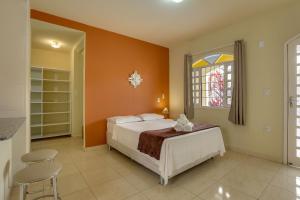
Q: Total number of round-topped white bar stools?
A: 2